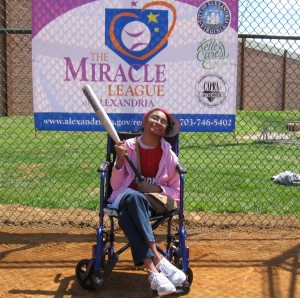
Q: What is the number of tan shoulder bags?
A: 1